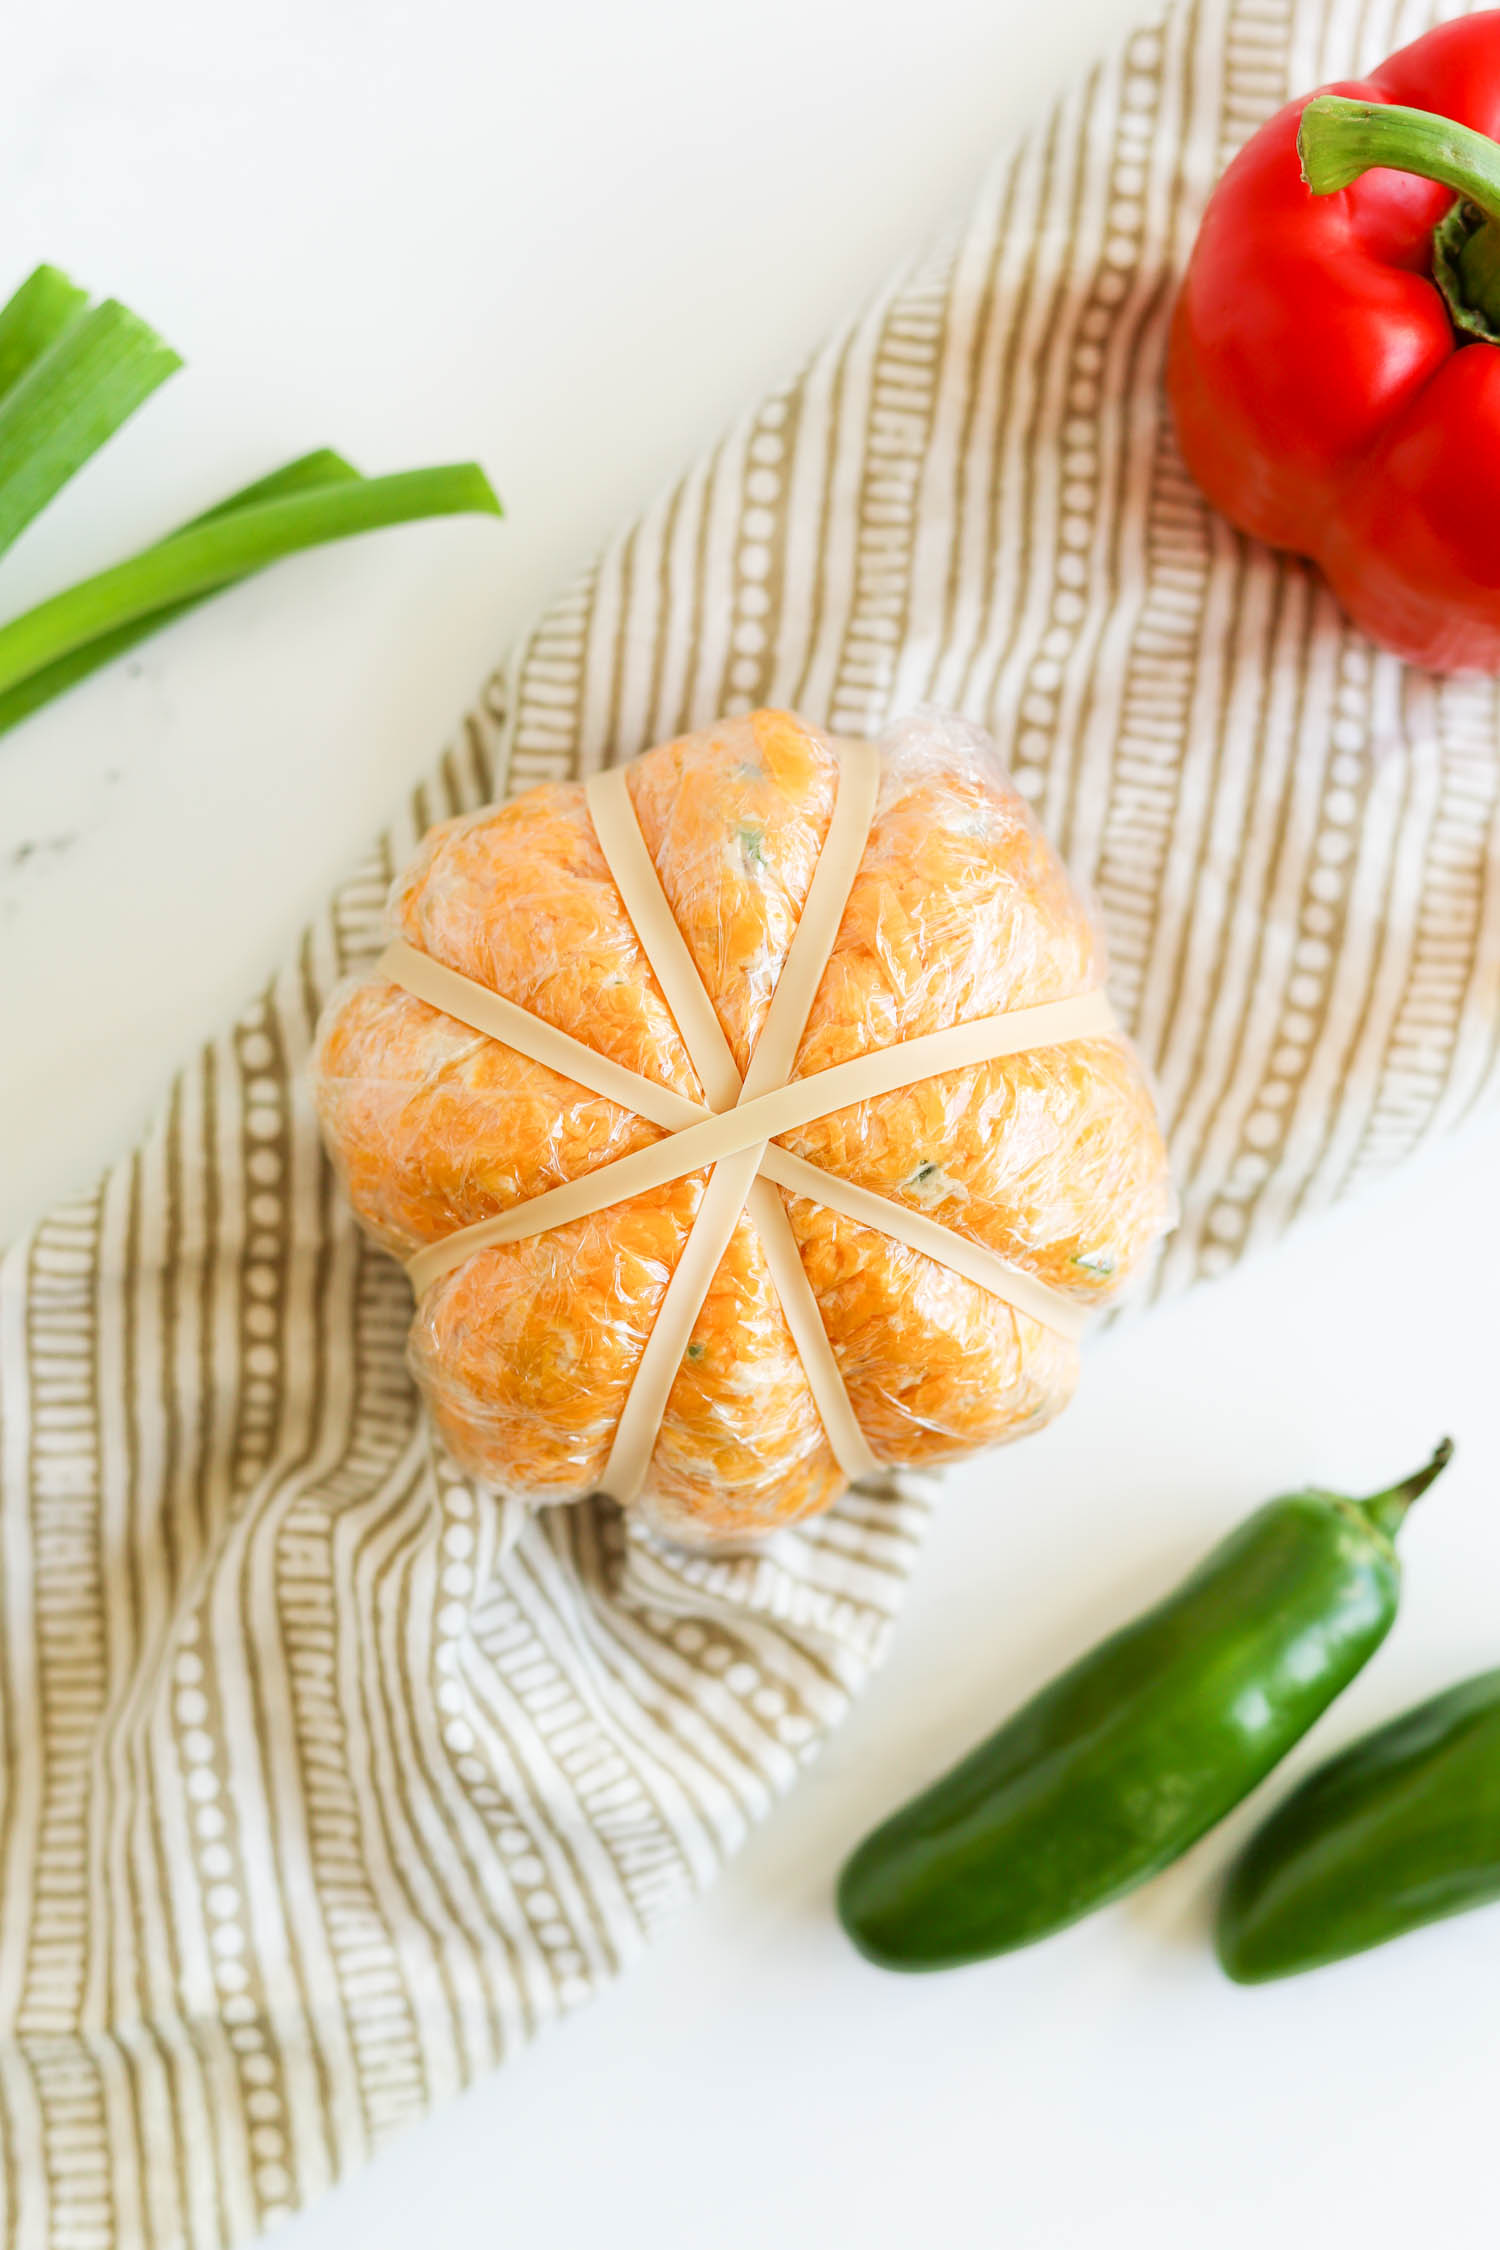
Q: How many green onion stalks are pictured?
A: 4